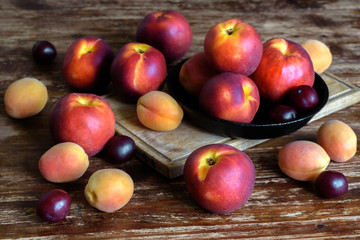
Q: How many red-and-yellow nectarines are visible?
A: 9